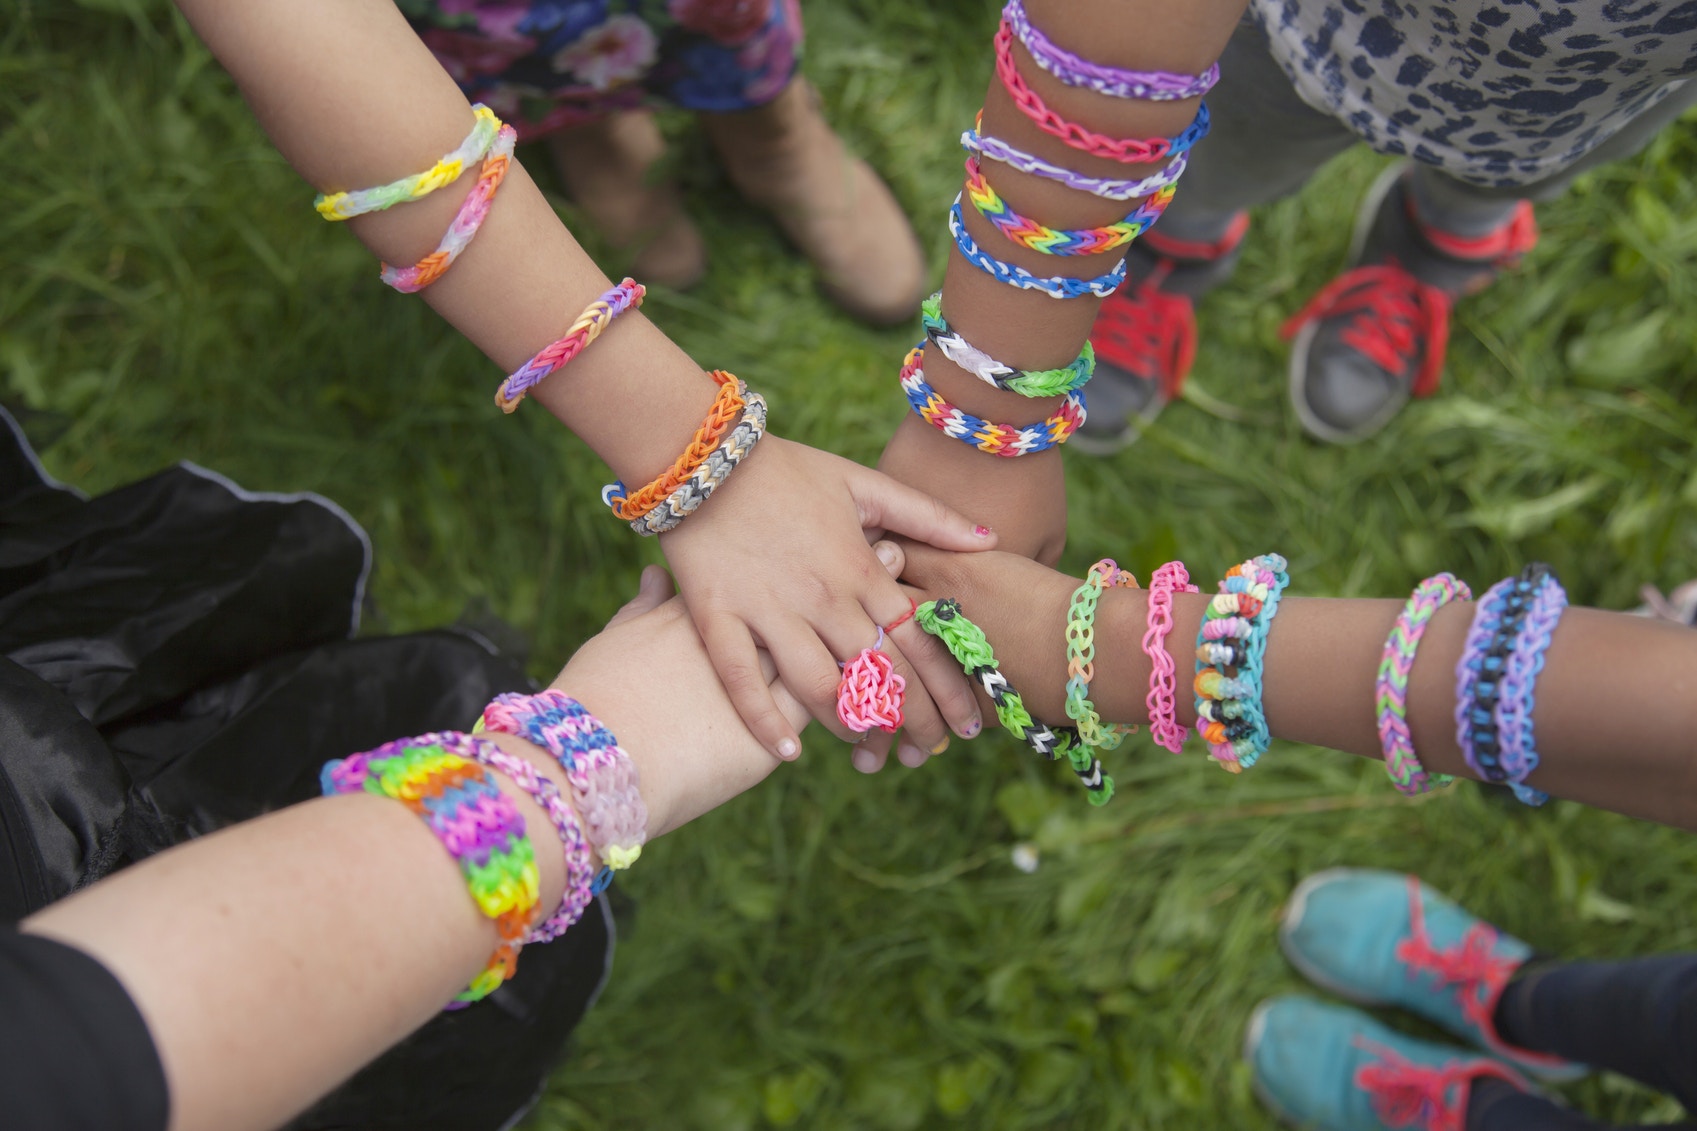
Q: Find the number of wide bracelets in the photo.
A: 4